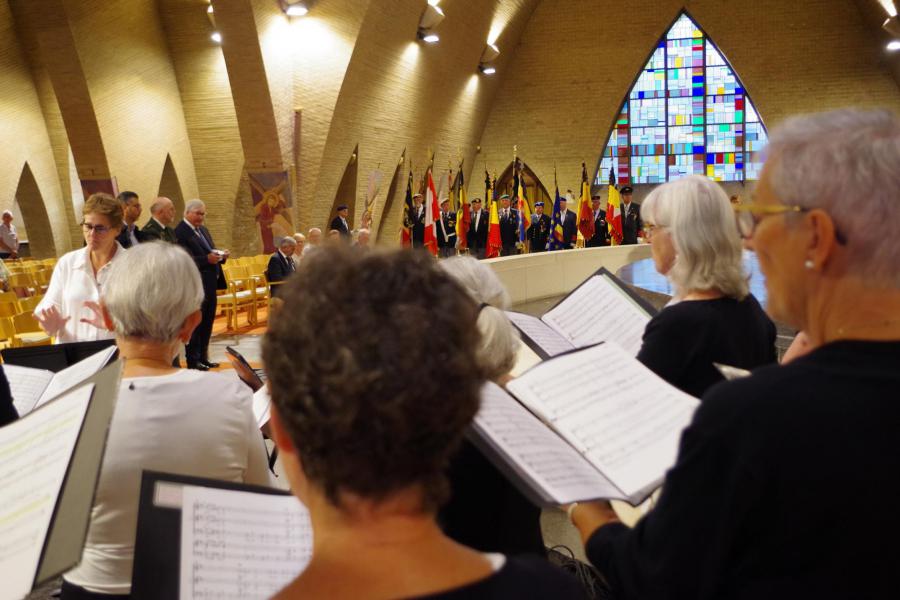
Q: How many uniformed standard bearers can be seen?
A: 8